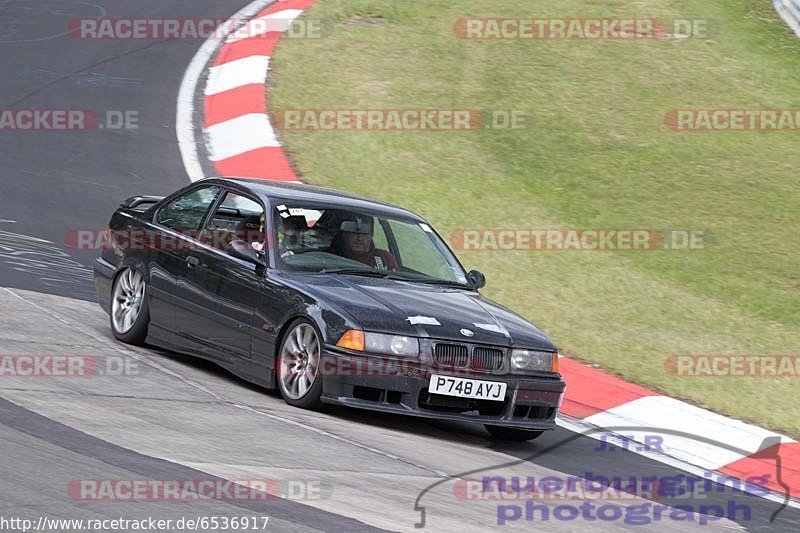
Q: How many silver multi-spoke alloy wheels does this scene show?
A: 2